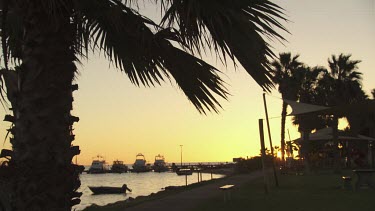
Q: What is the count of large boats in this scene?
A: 4